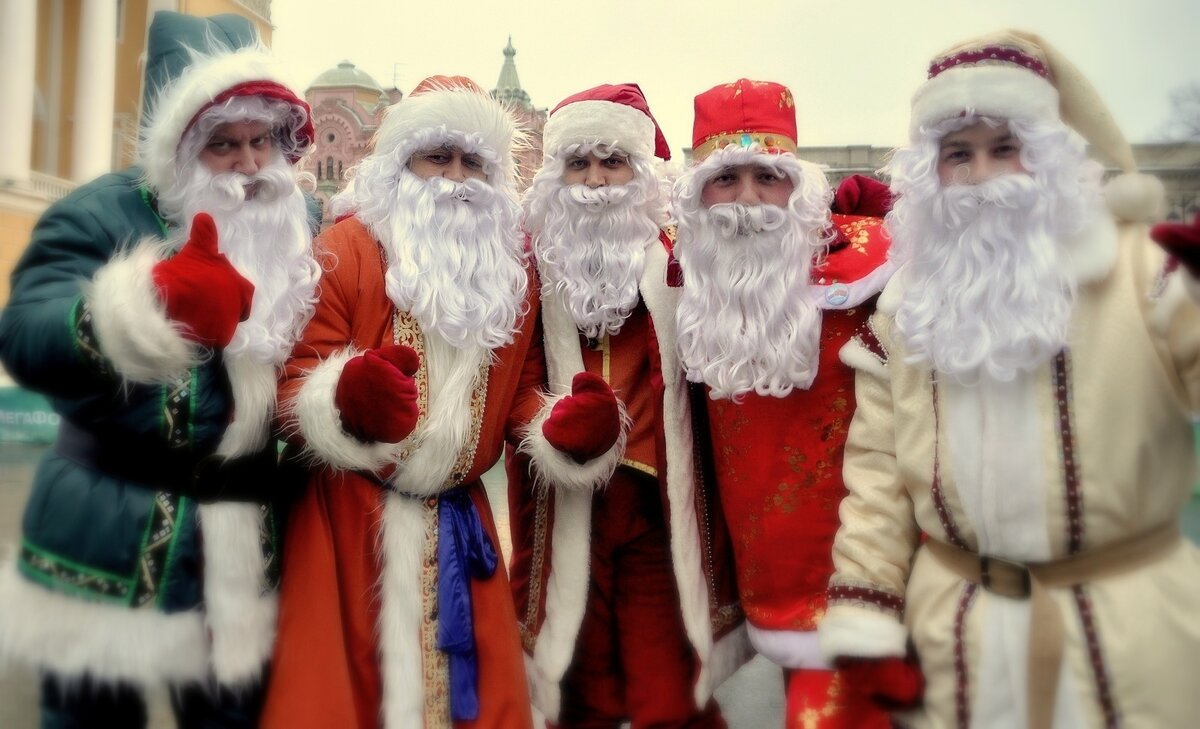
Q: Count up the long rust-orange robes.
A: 1